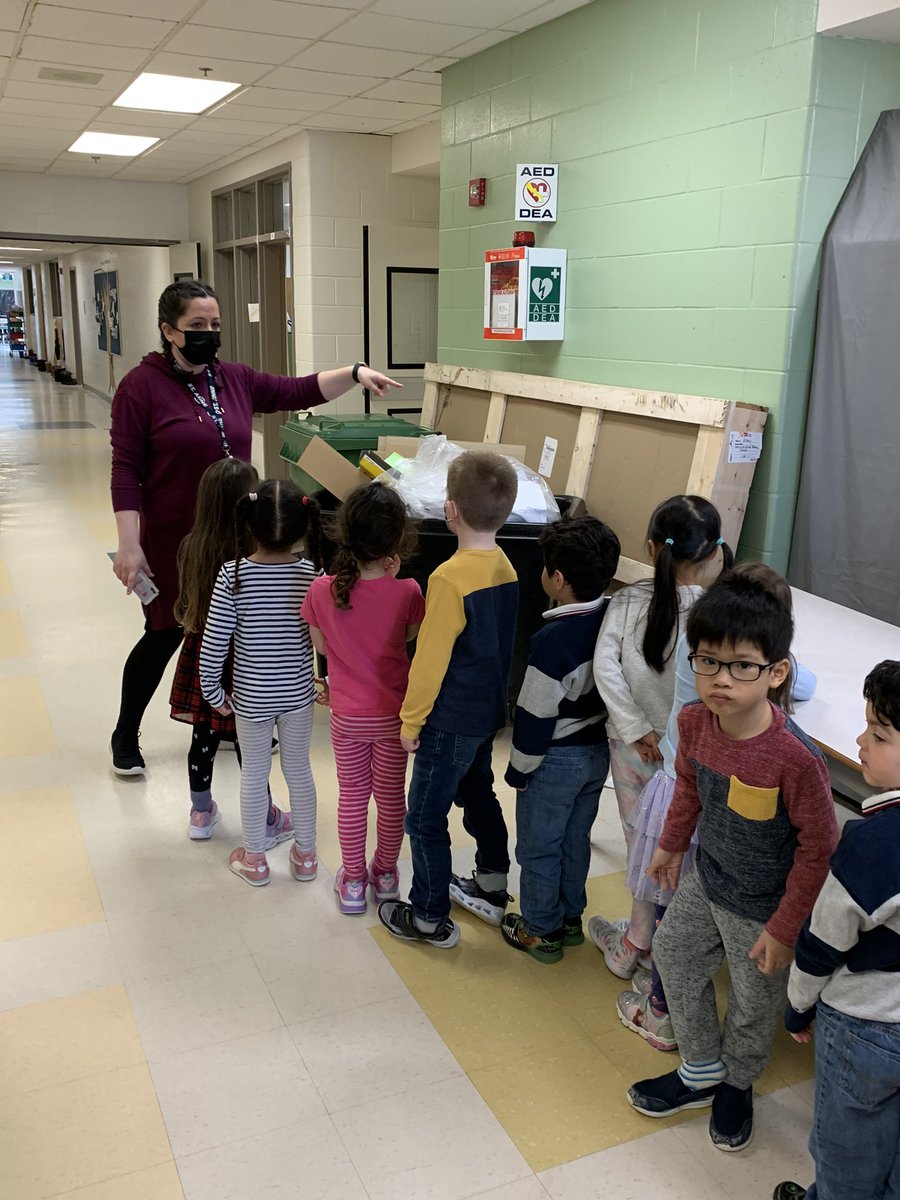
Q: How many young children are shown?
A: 9